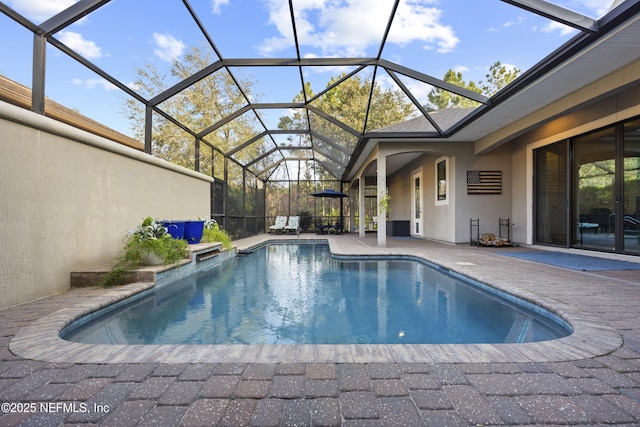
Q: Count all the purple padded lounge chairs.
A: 0